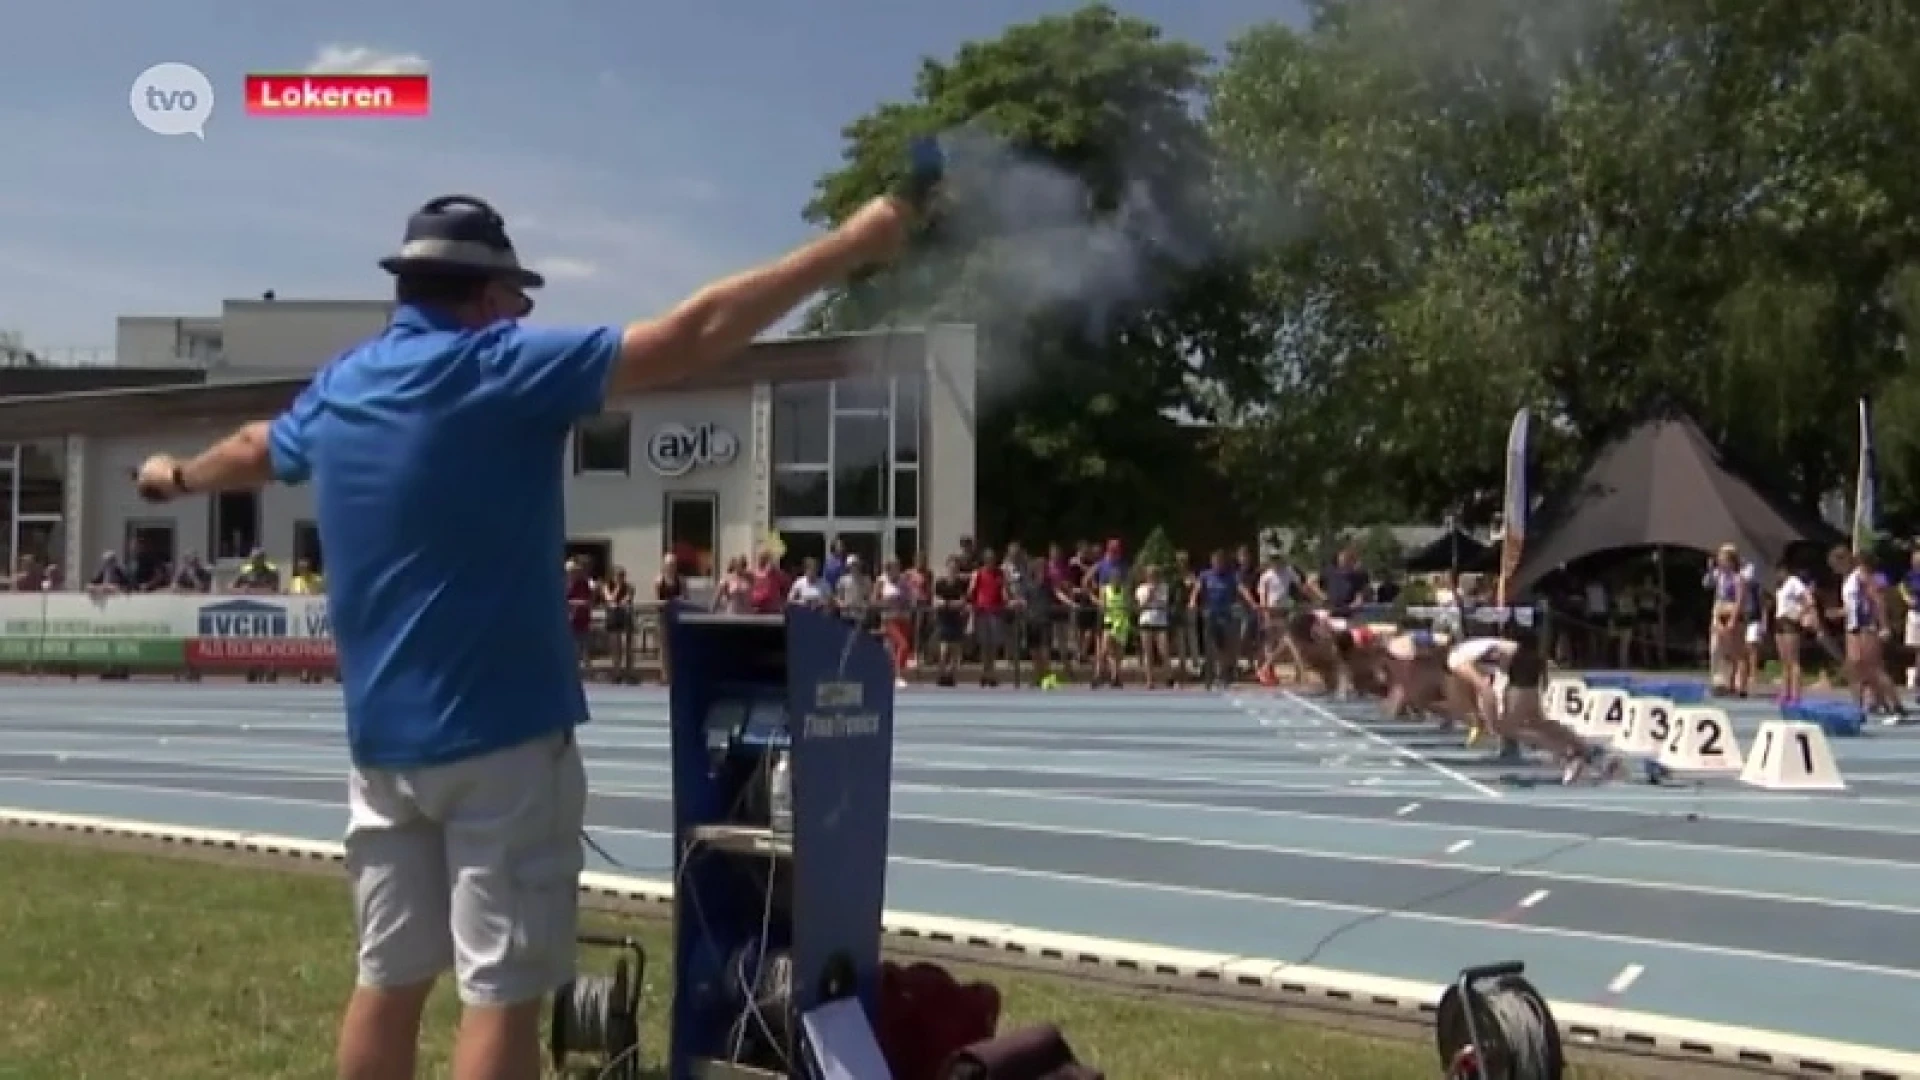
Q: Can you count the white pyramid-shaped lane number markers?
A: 5